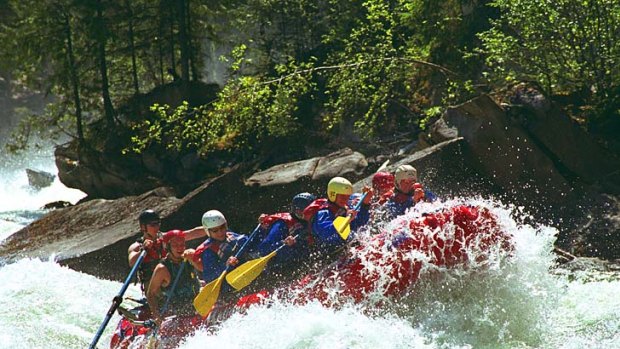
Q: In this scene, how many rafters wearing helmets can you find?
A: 7